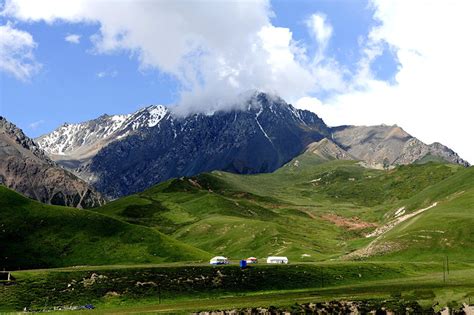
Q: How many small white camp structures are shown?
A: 3